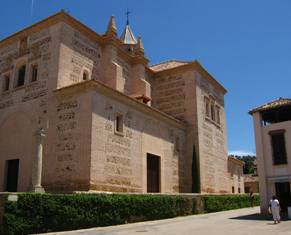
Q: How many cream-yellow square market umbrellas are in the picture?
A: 0